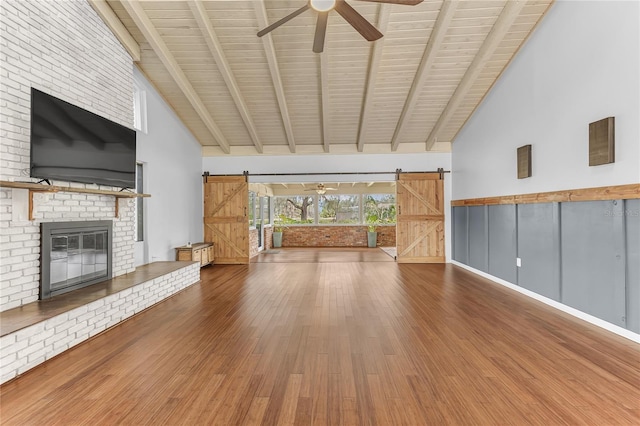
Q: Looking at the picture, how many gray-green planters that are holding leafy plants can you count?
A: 2